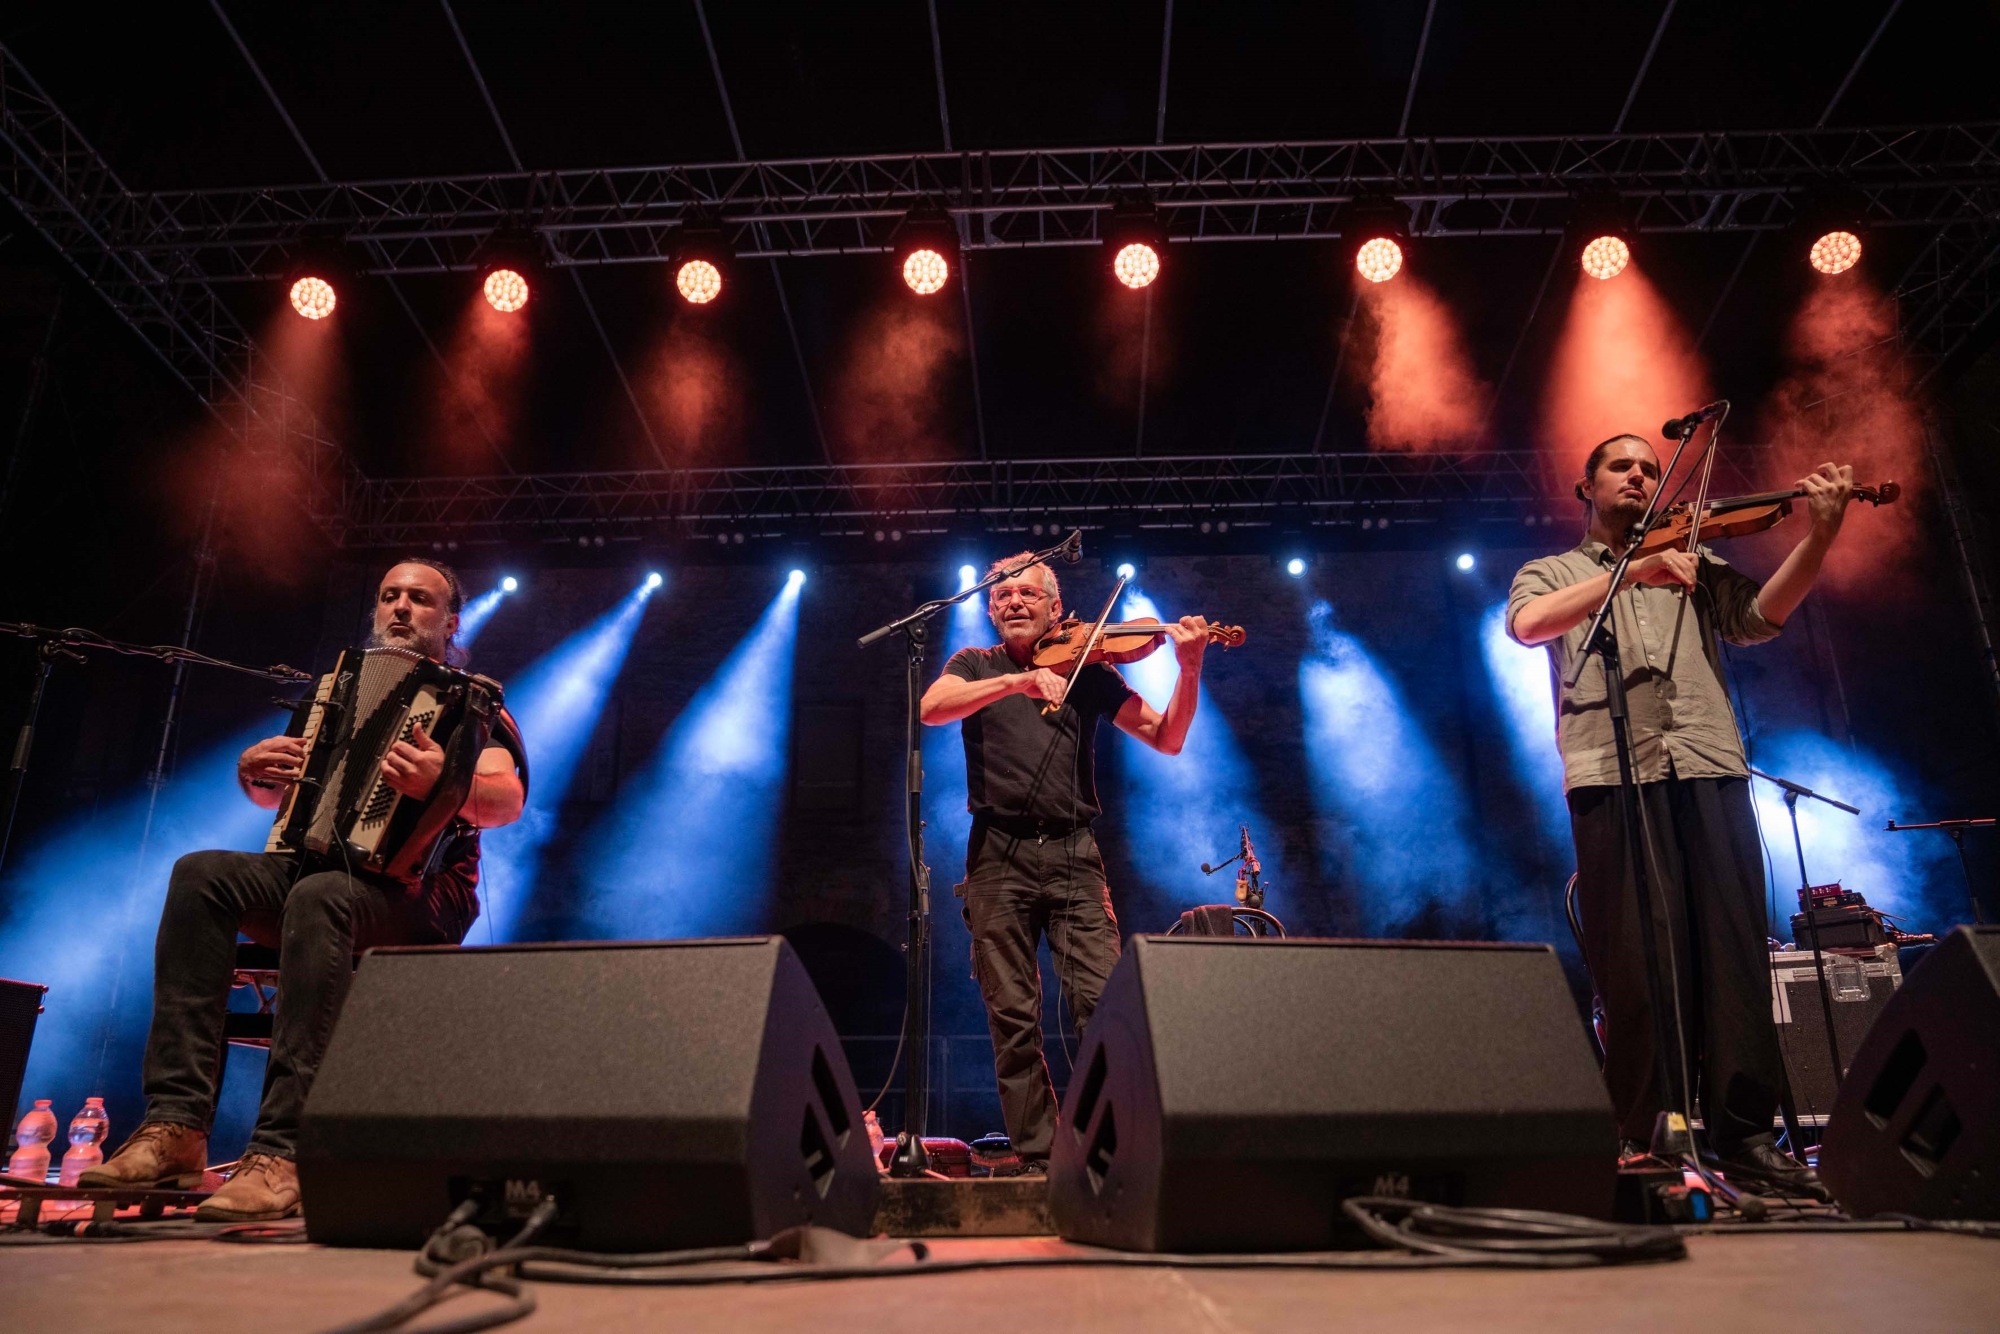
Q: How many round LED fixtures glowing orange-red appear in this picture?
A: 8